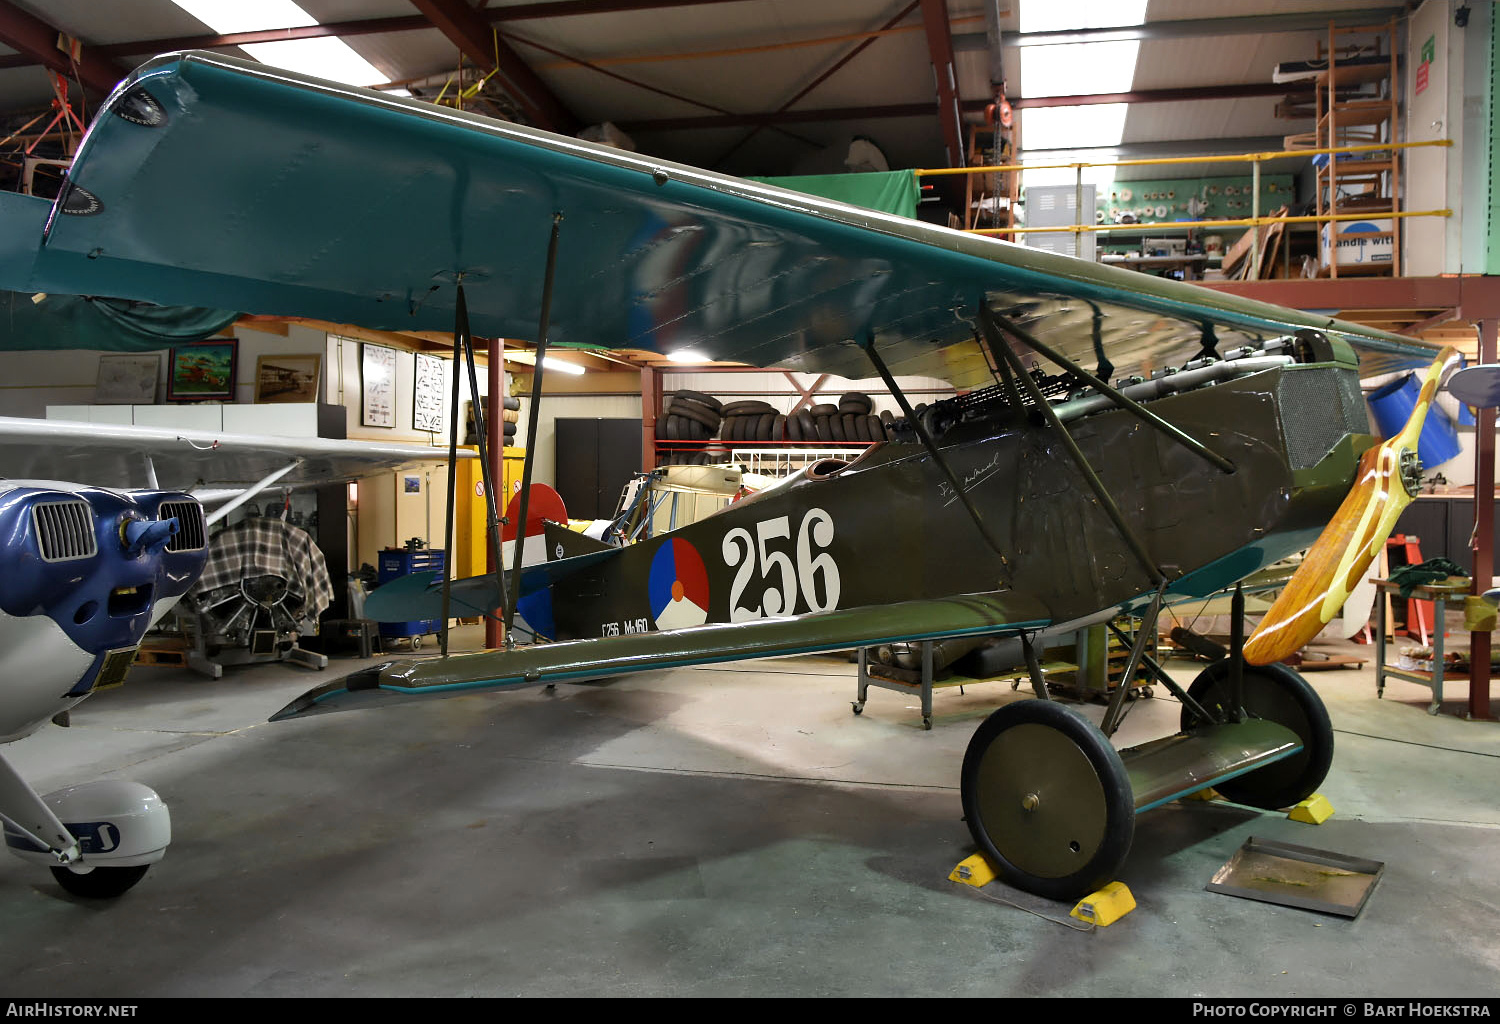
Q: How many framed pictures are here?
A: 5